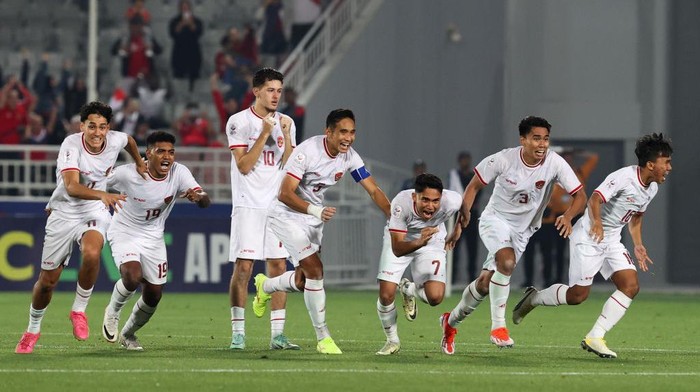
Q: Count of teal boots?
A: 2